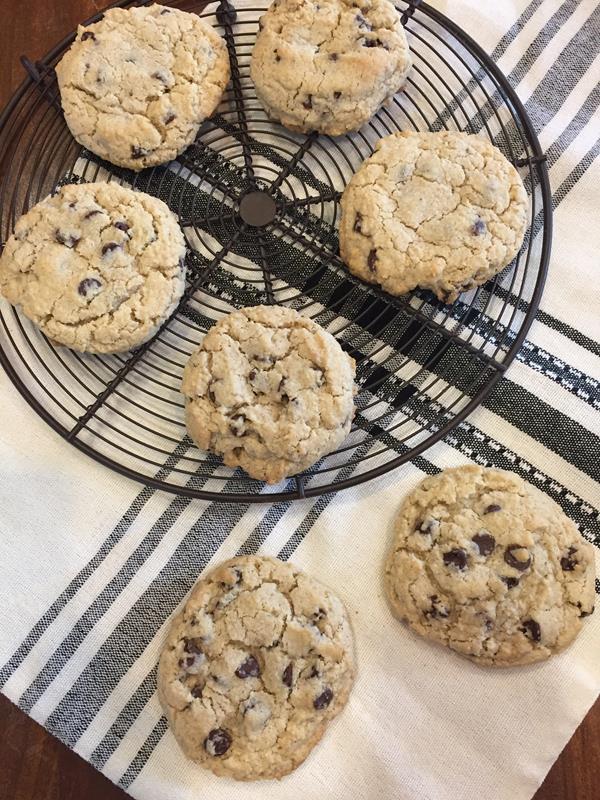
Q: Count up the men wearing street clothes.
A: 0